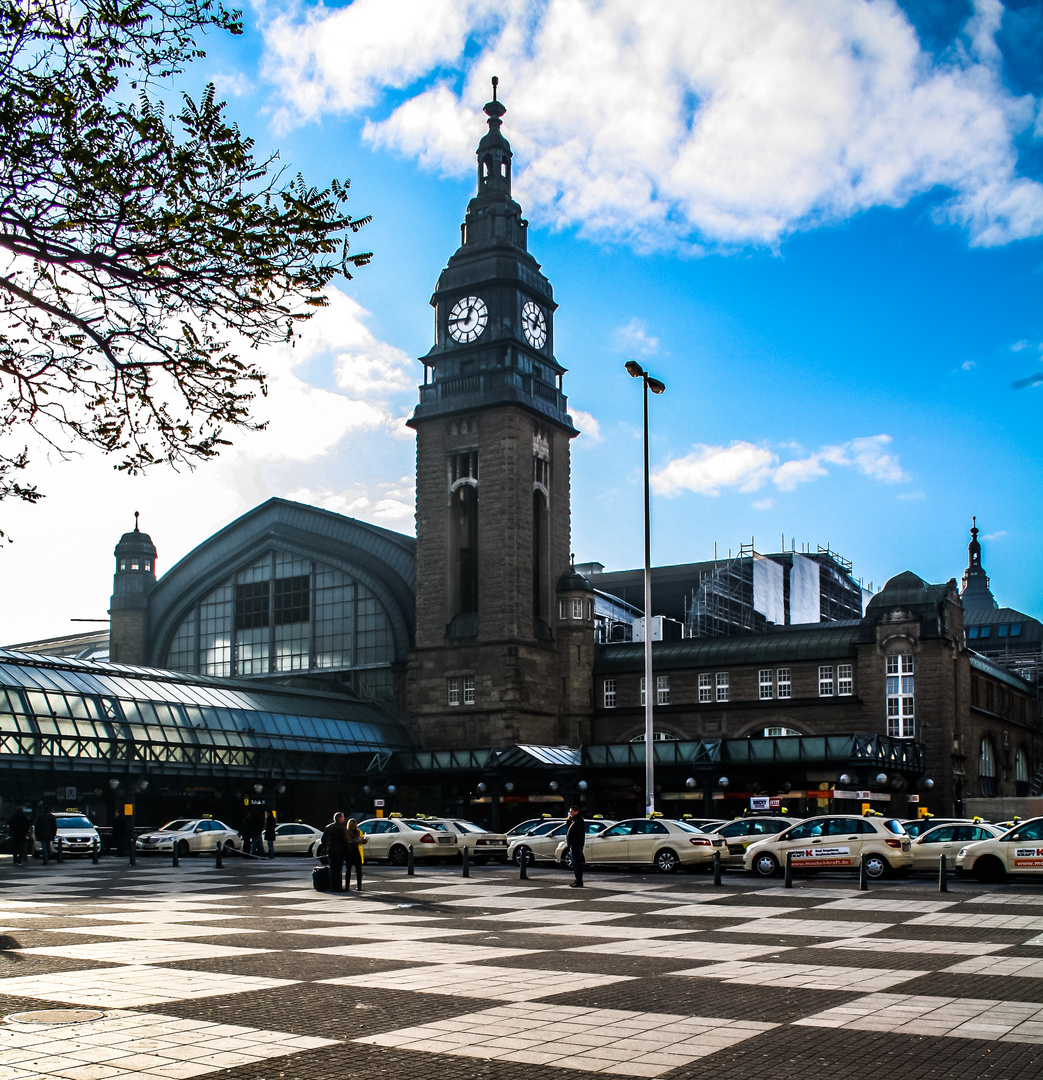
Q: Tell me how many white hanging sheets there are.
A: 2